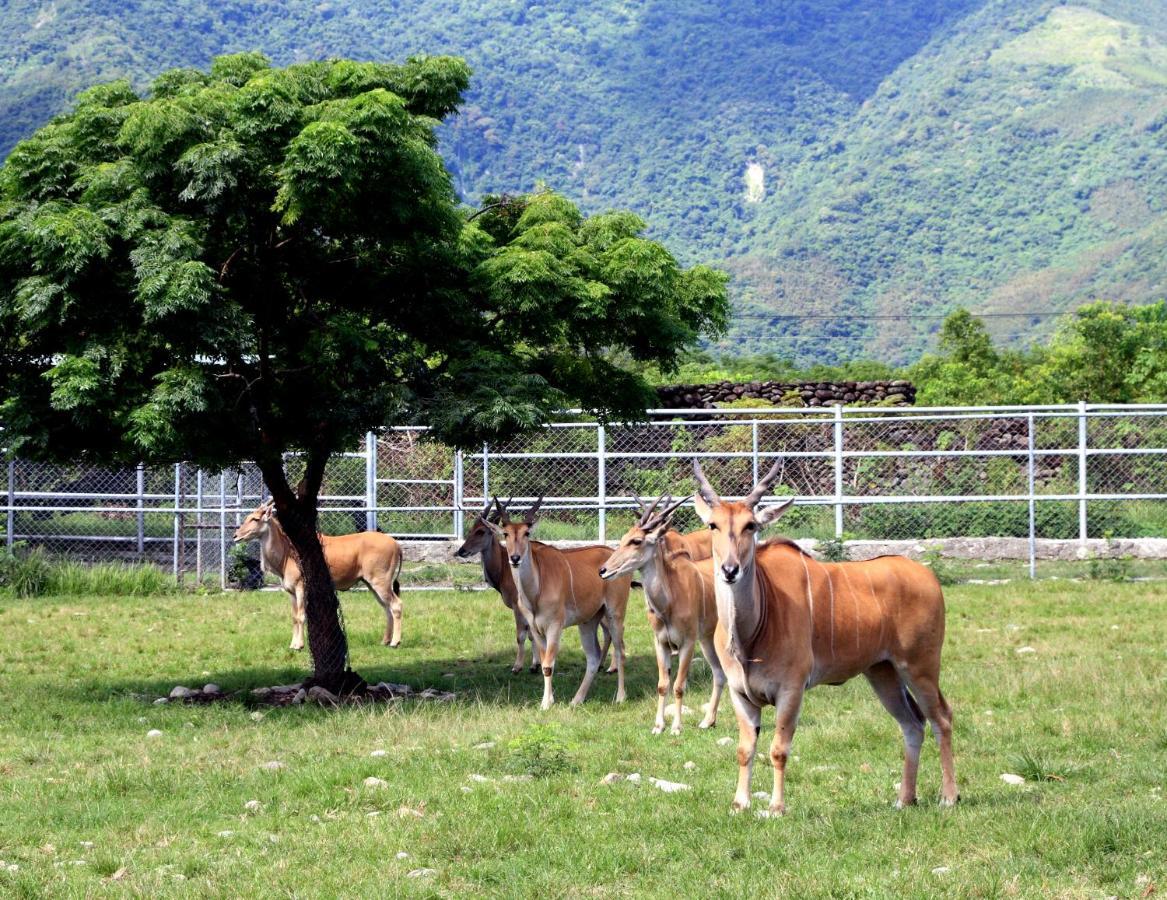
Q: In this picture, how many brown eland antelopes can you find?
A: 6